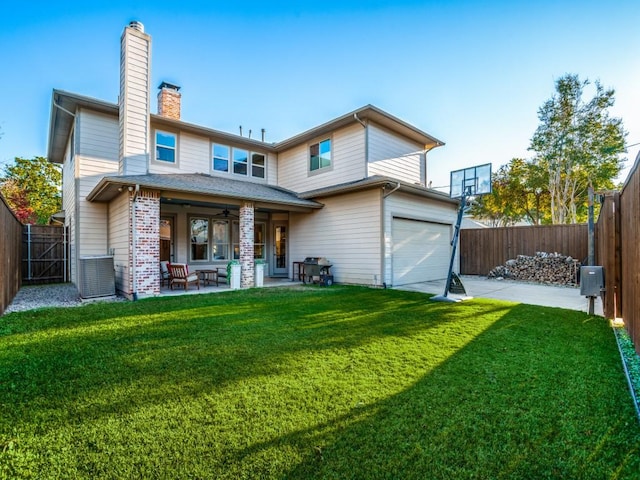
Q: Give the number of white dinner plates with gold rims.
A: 0